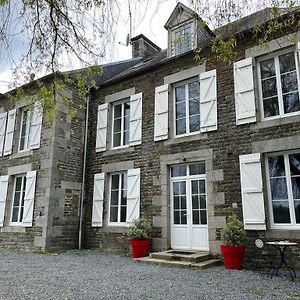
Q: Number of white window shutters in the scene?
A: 13